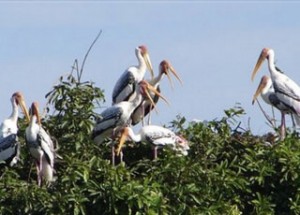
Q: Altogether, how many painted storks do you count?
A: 8